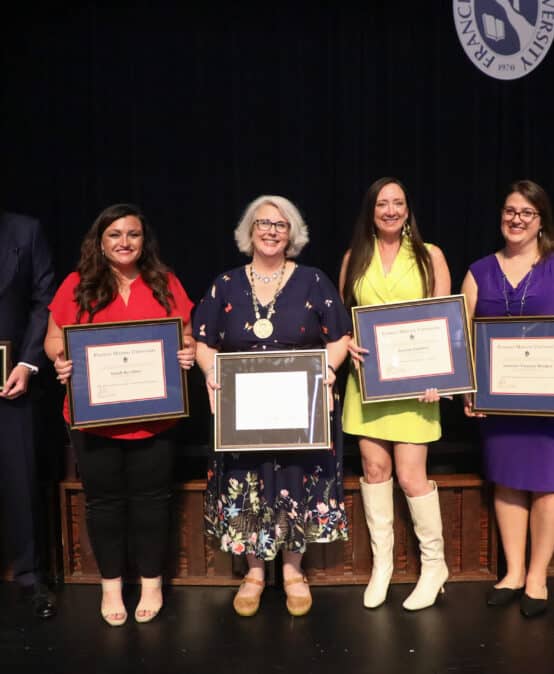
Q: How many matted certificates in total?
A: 4